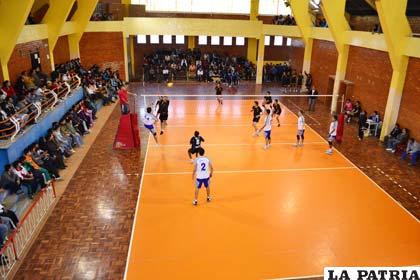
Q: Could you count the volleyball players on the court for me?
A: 12